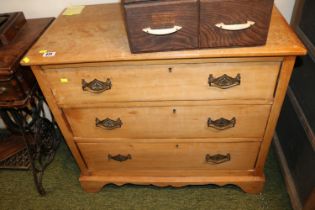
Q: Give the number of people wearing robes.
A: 0